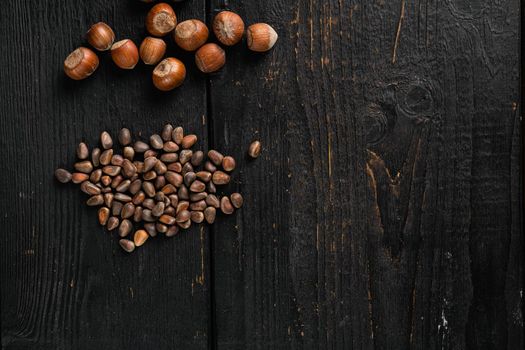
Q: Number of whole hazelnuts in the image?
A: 10